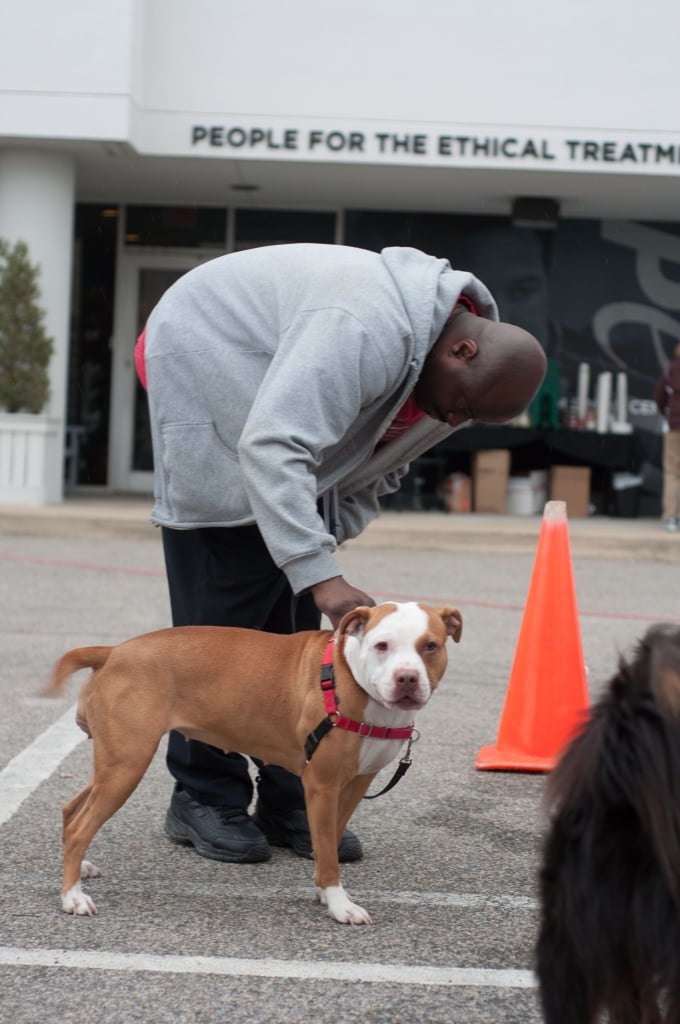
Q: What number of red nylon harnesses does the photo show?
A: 1